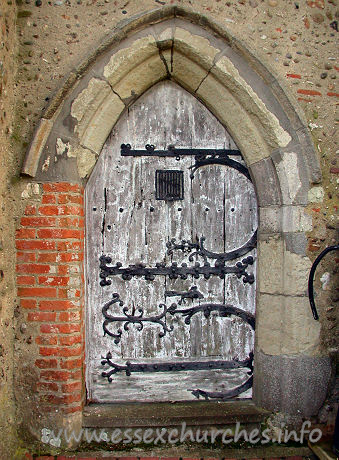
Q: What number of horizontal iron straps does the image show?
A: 3